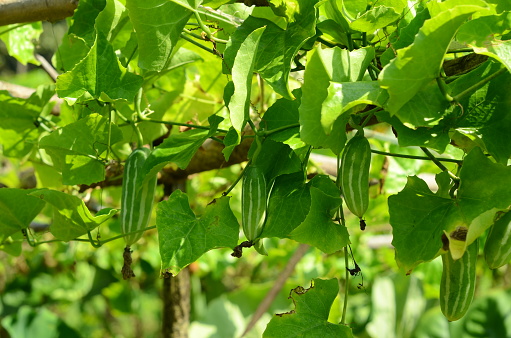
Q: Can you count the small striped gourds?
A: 5